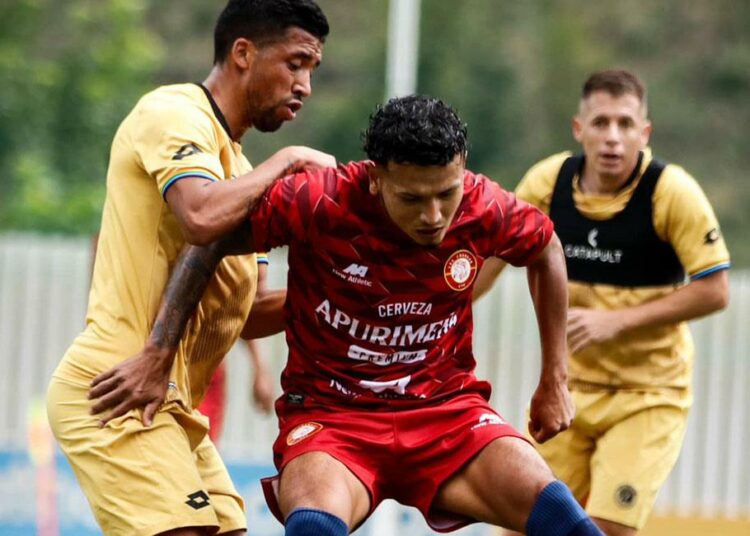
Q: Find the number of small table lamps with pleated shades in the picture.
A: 0